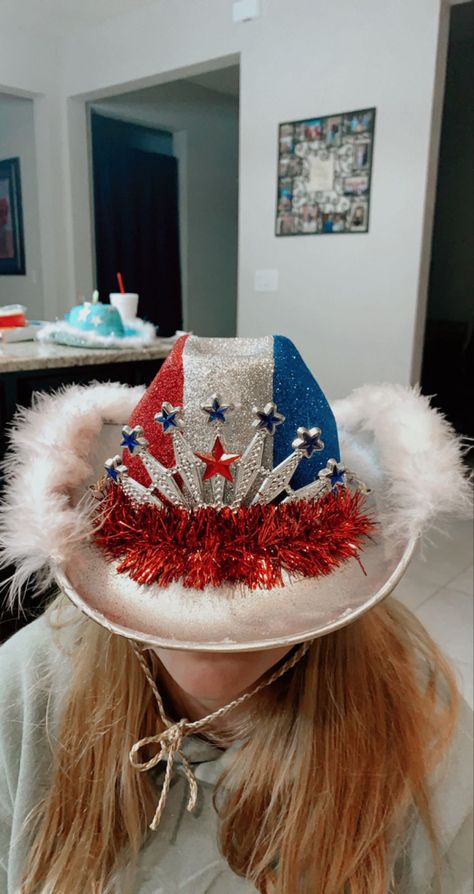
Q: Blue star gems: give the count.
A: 7